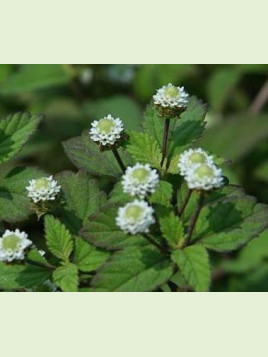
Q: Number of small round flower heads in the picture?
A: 8